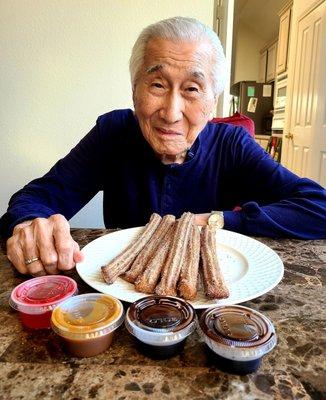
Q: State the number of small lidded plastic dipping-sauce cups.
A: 4